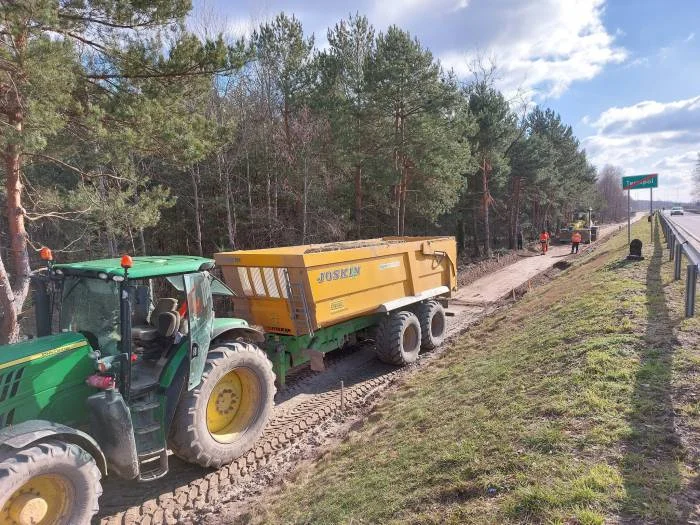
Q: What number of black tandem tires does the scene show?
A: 2